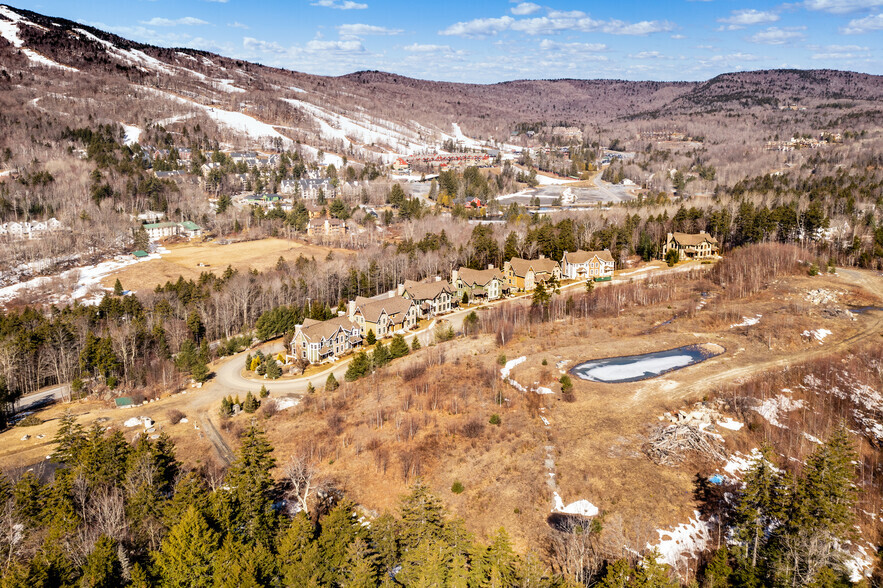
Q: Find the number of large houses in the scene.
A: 7